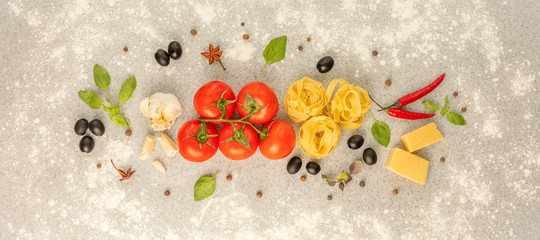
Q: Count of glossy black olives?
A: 10